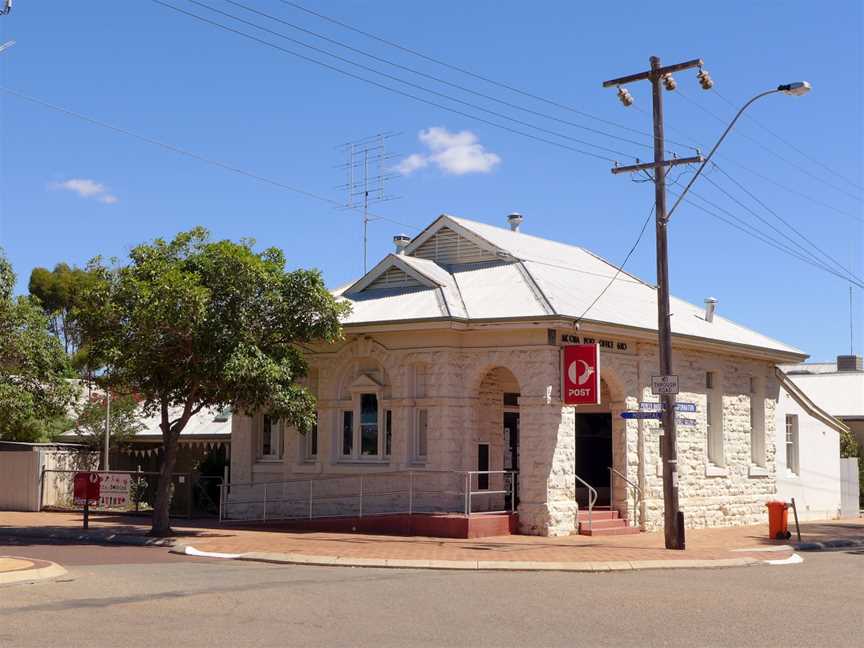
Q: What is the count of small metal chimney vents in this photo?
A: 3